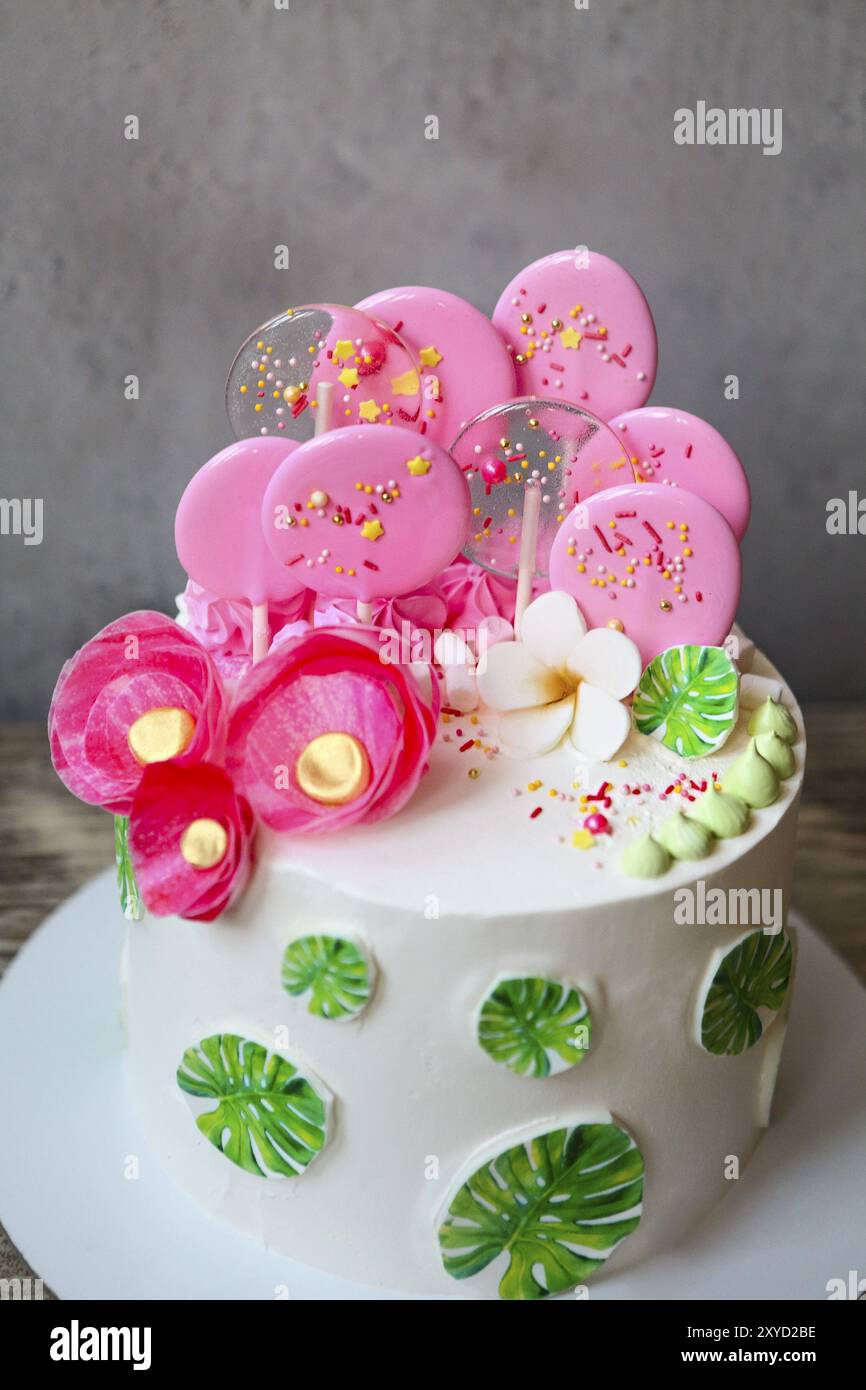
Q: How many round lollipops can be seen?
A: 8